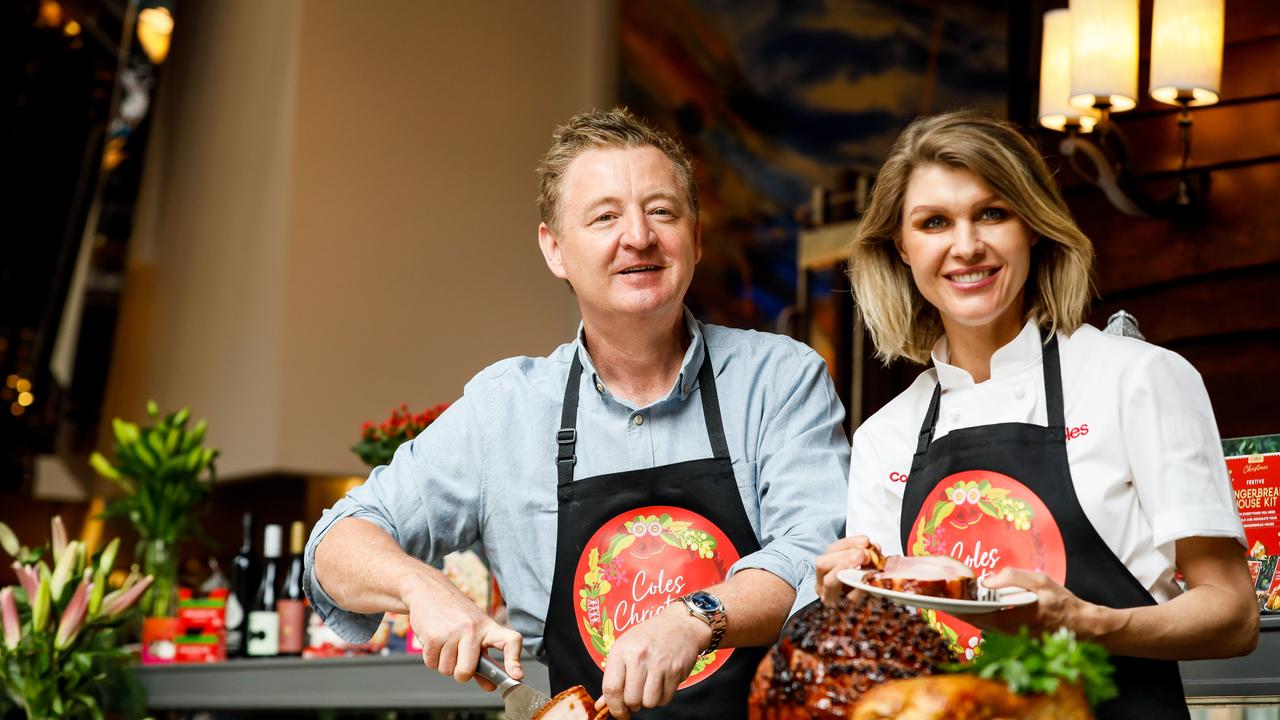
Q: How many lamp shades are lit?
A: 3